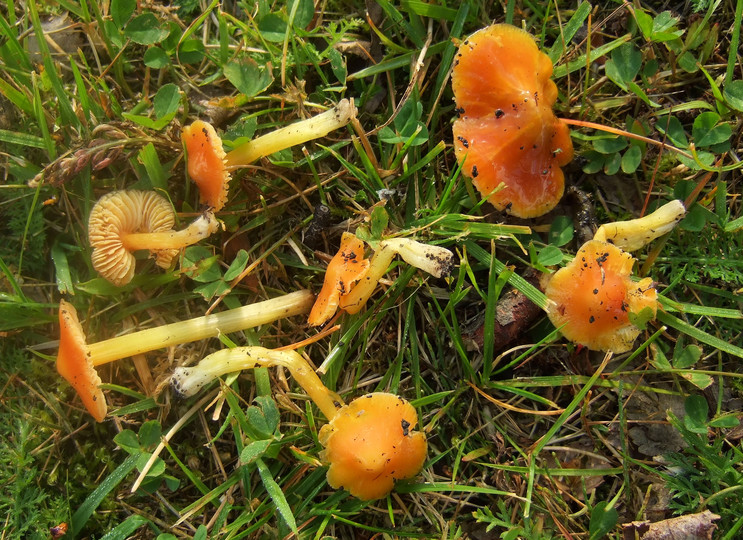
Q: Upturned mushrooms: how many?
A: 1